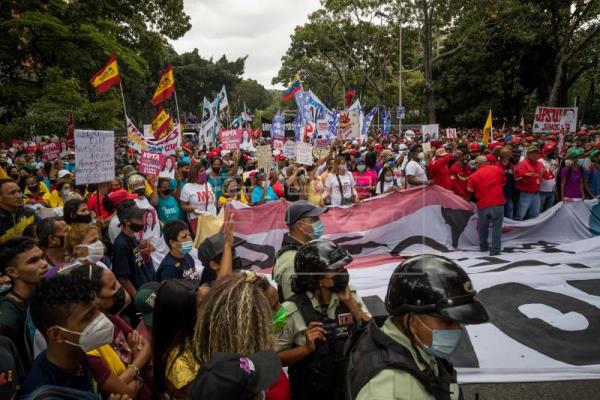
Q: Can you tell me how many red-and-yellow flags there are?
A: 3